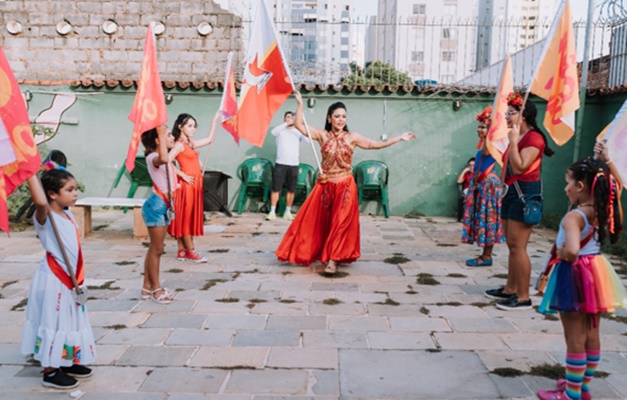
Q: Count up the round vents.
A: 5